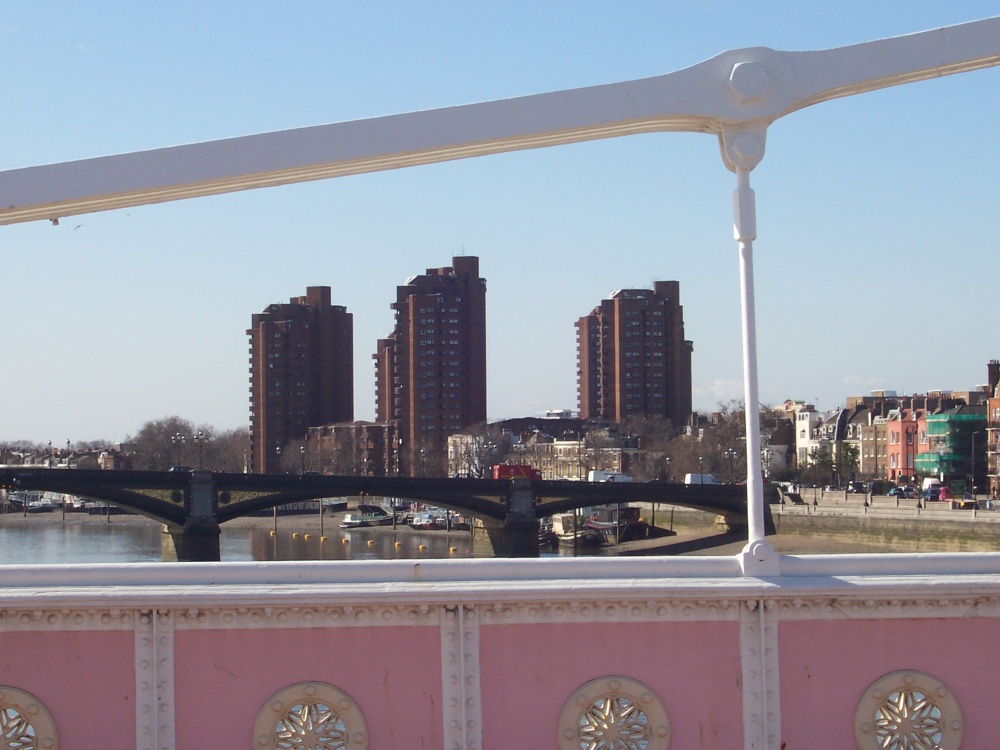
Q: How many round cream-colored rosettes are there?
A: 4